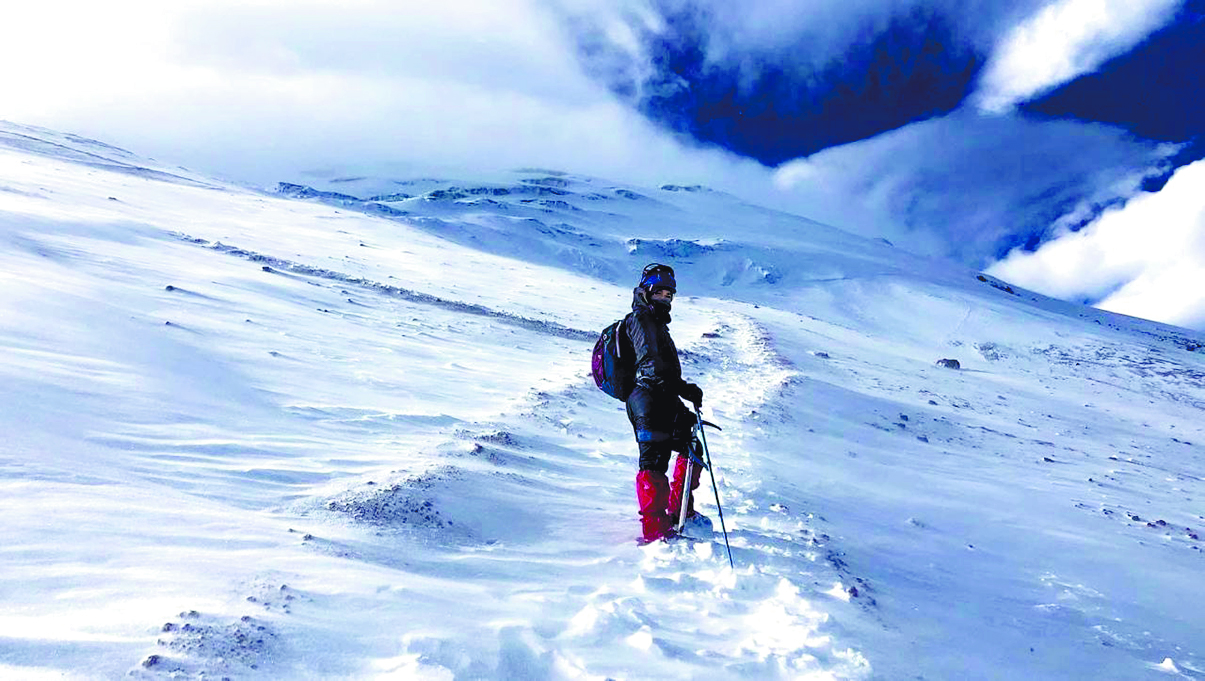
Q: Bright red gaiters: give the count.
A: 2